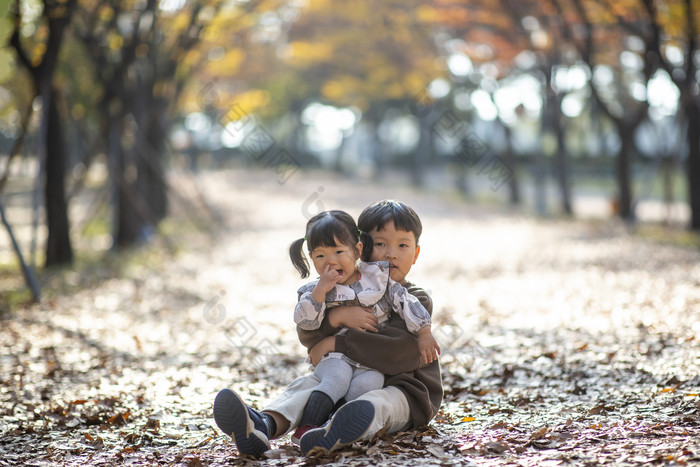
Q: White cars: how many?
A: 0